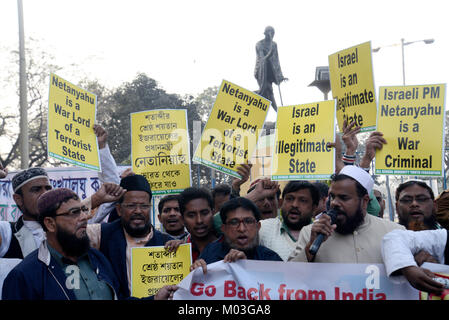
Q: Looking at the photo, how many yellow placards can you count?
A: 7